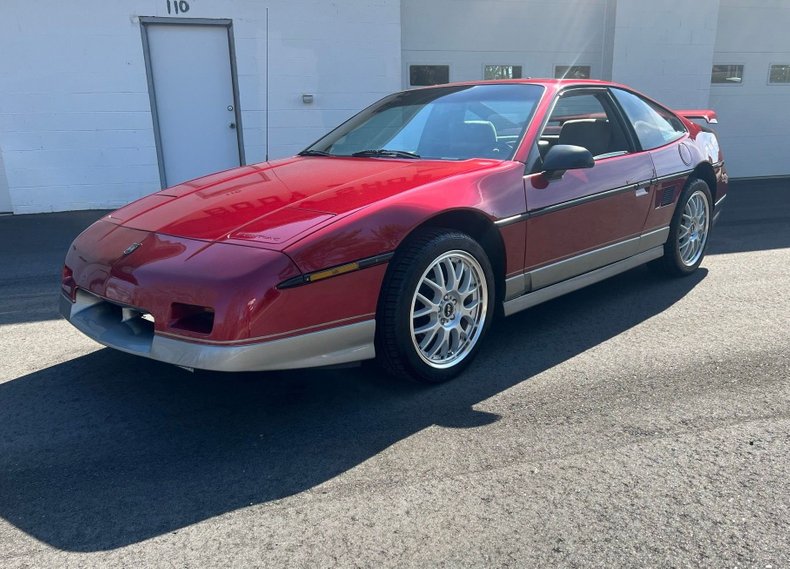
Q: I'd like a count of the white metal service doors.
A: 1